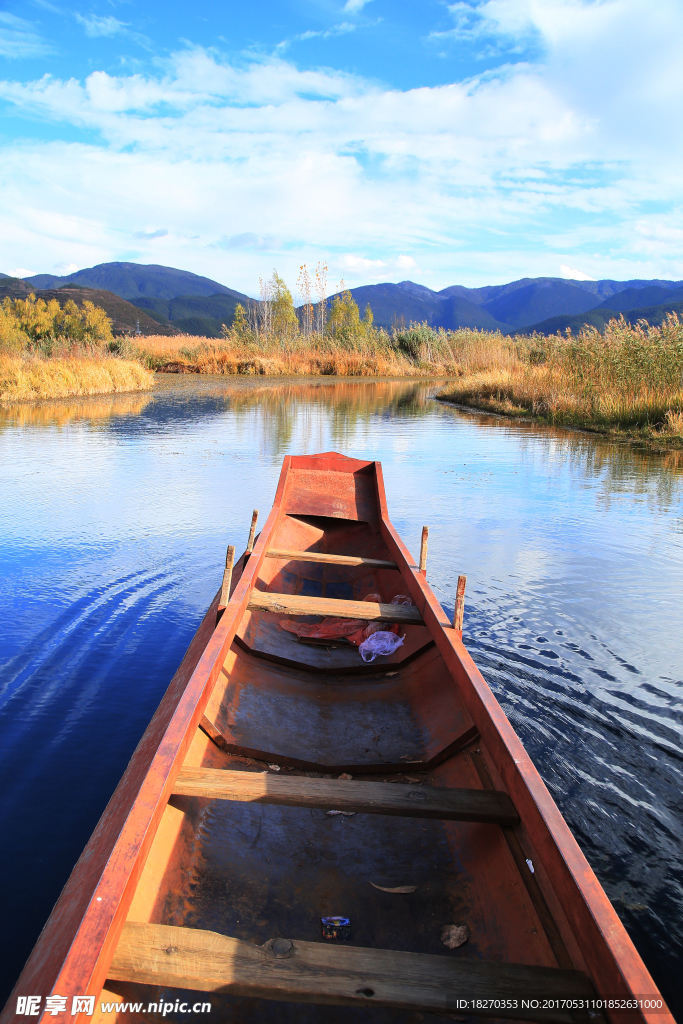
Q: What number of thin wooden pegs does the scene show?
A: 4